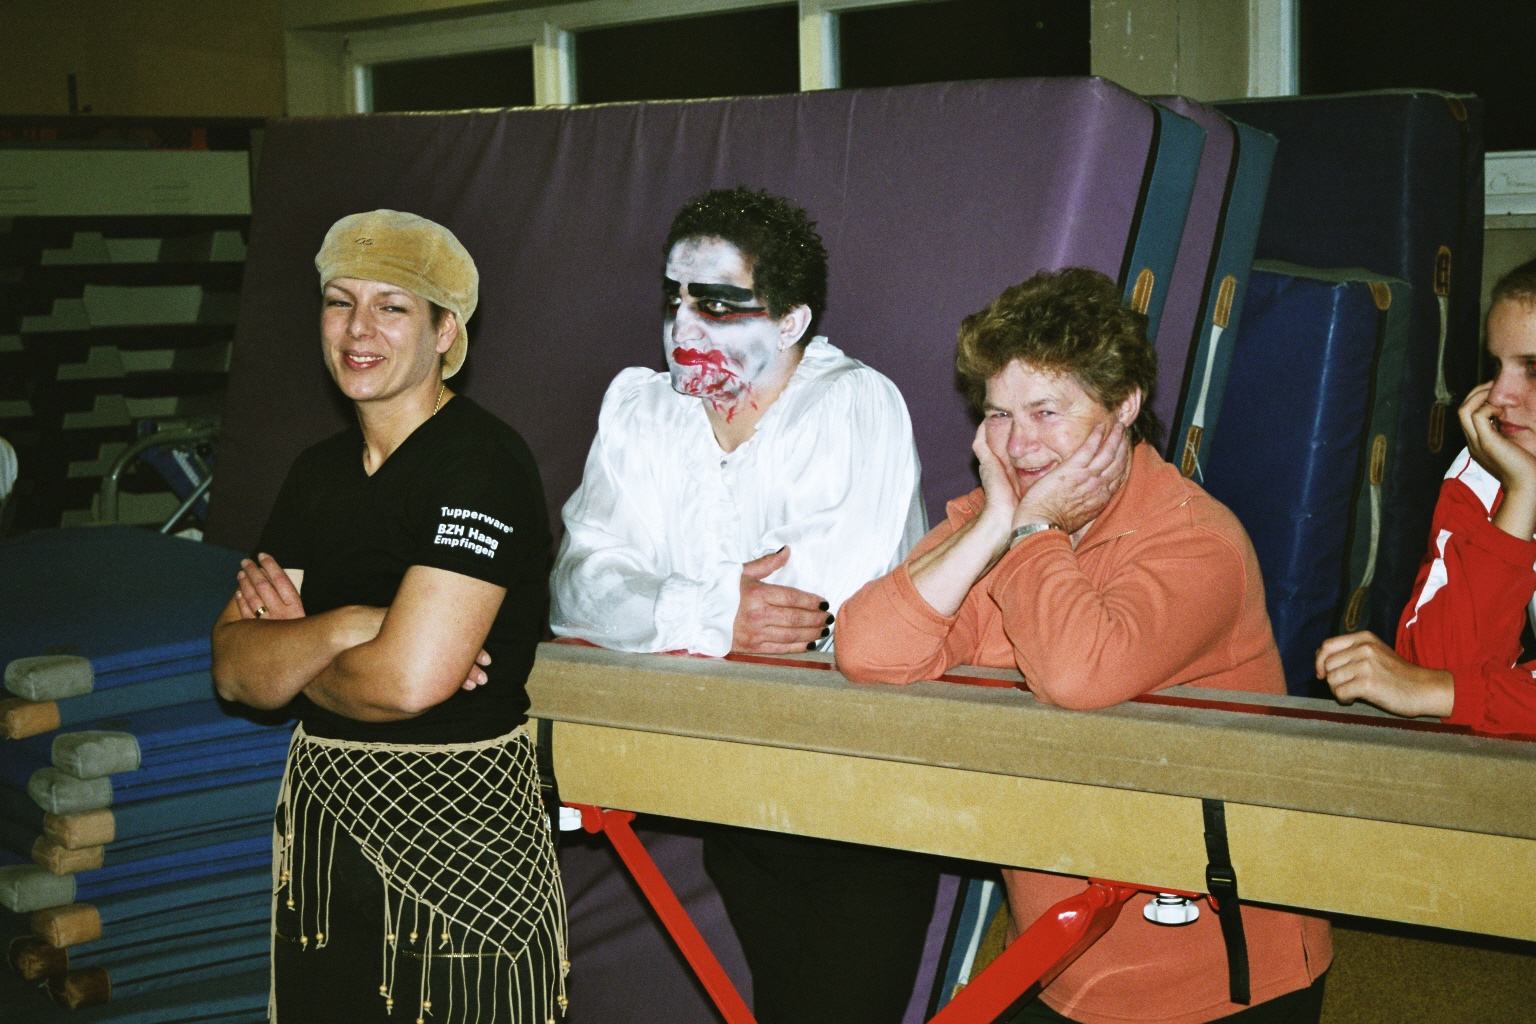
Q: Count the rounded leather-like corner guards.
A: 10